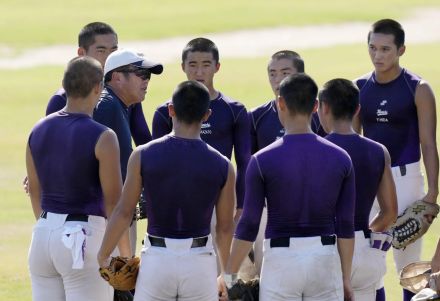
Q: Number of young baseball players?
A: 8